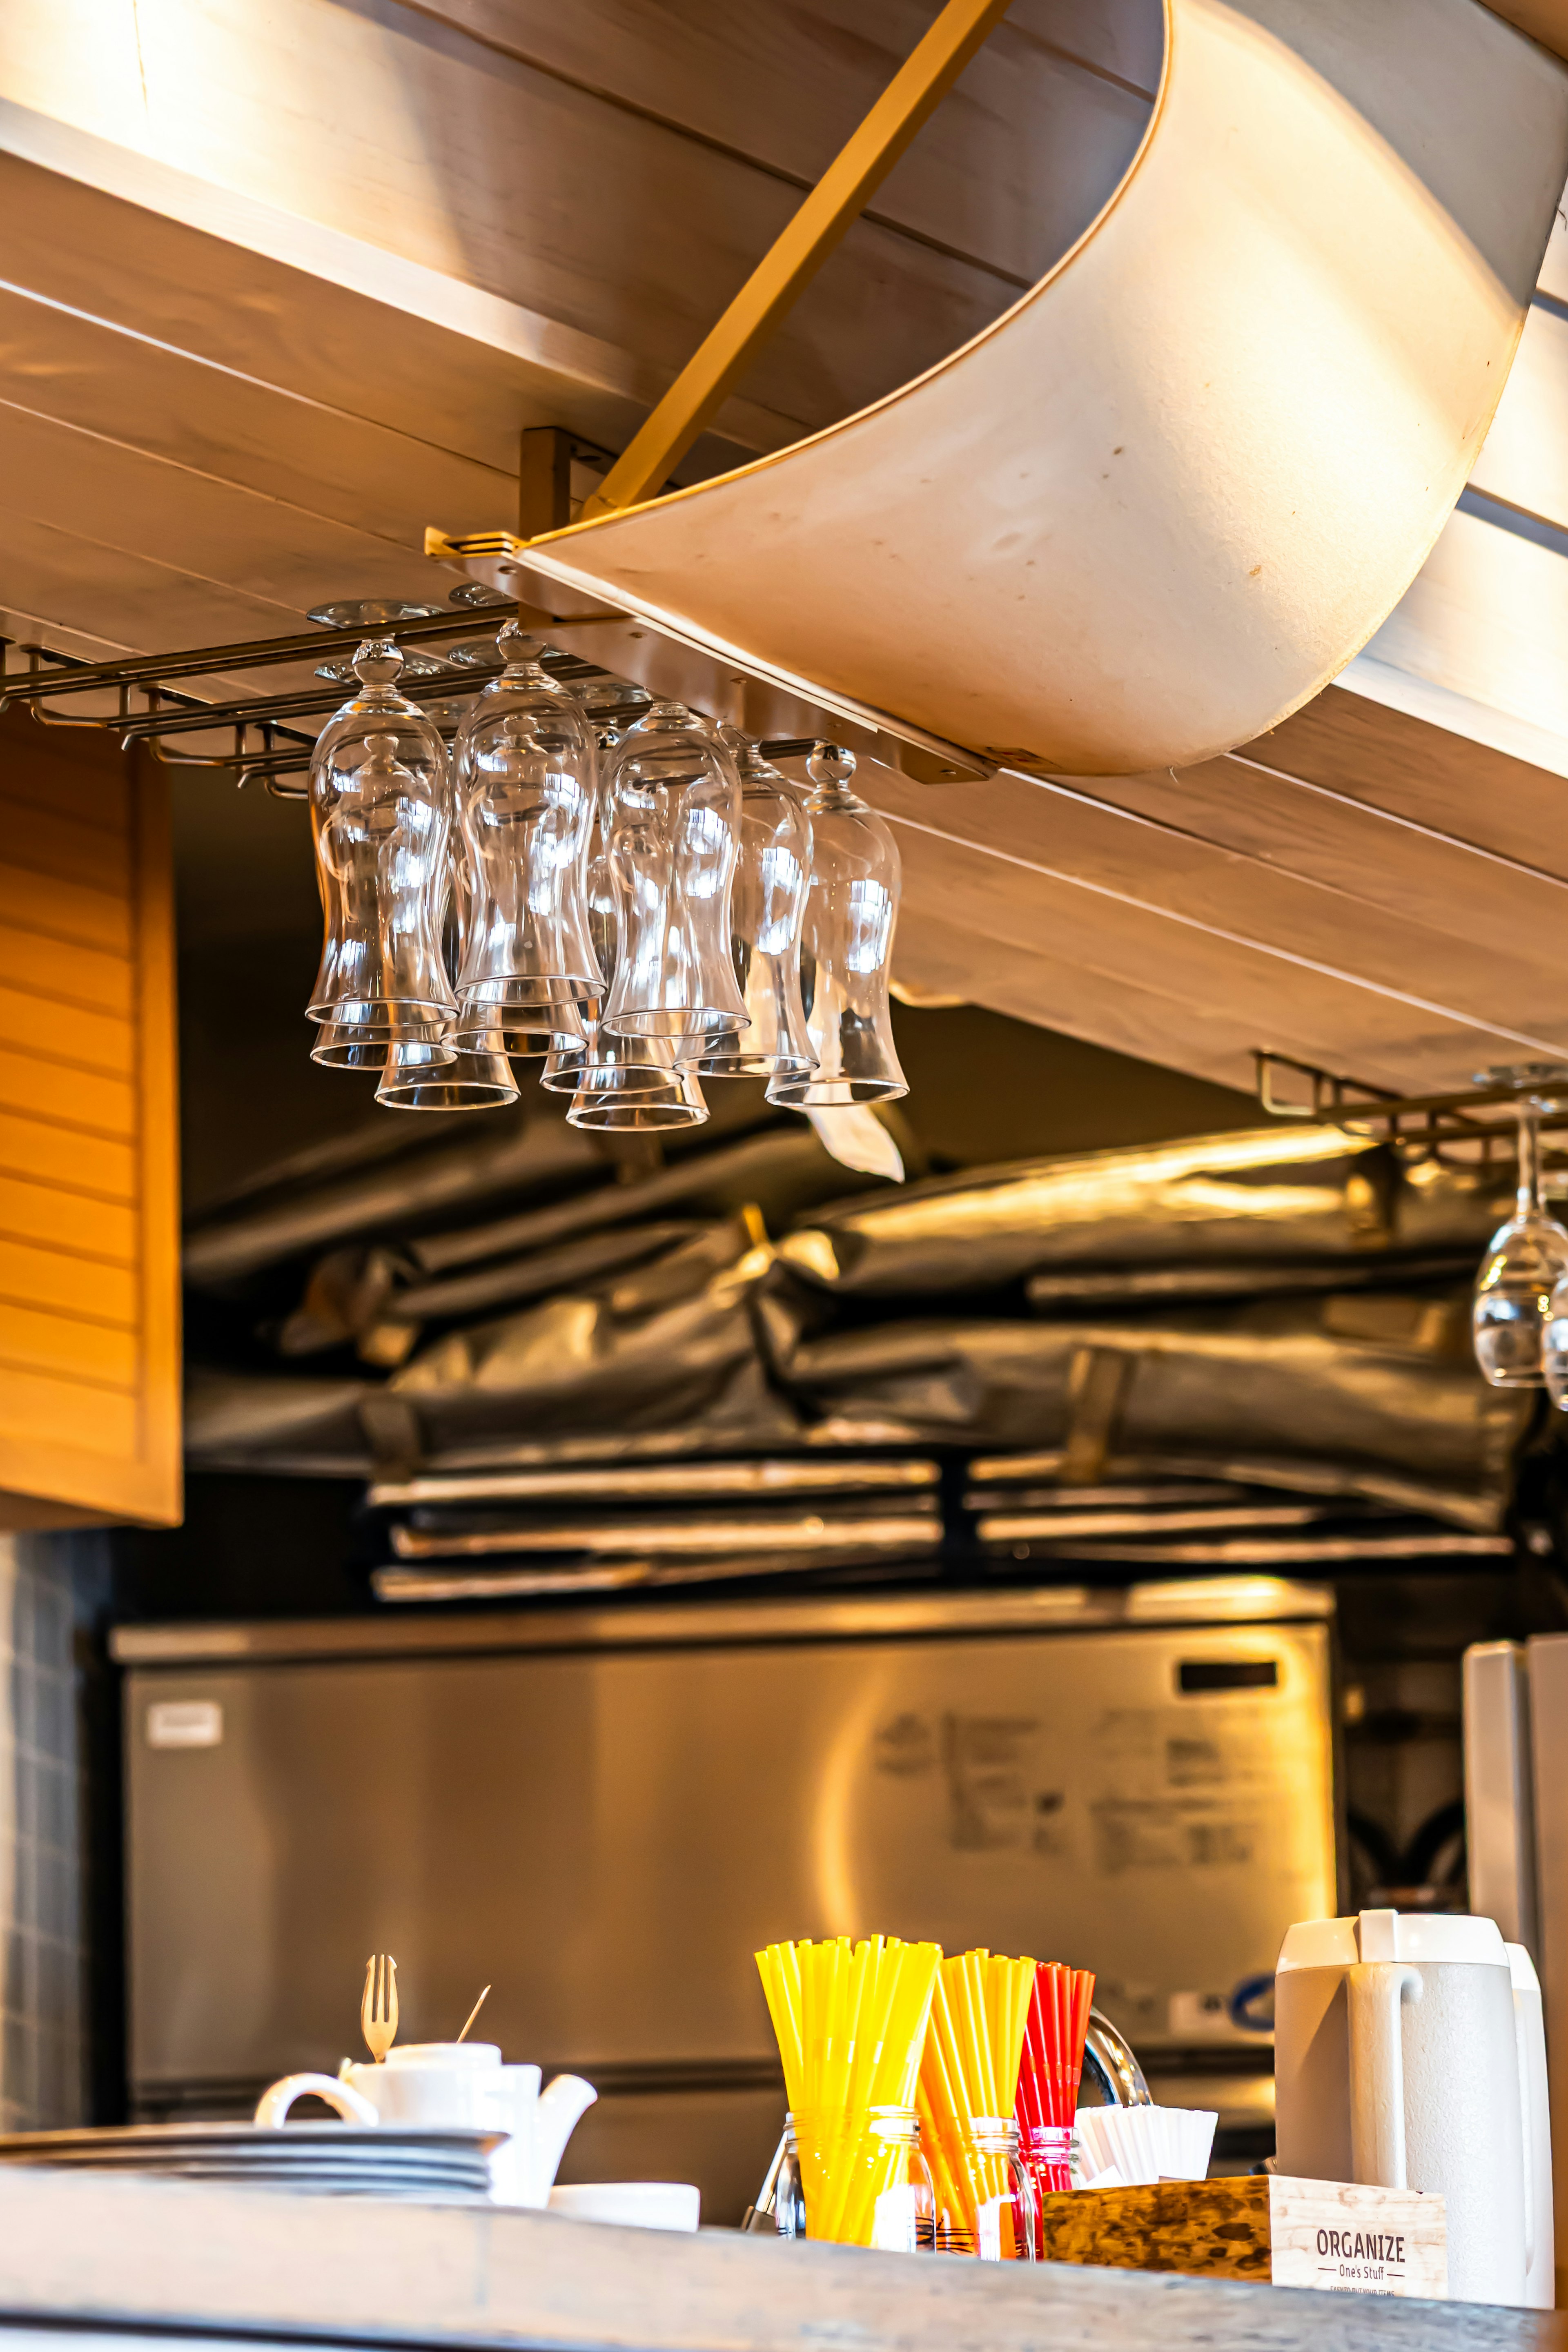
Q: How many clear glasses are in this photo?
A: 12